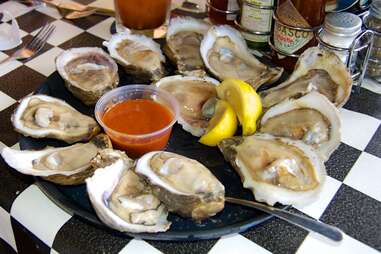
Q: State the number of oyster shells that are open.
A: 12